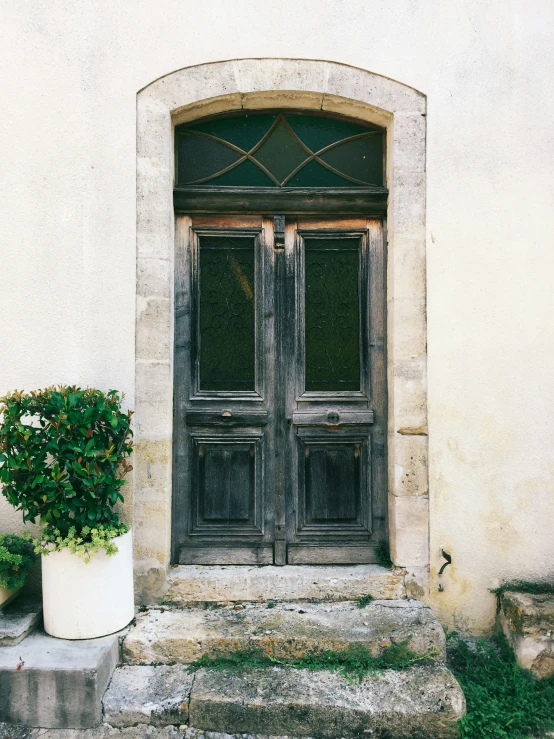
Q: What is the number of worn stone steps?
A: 3